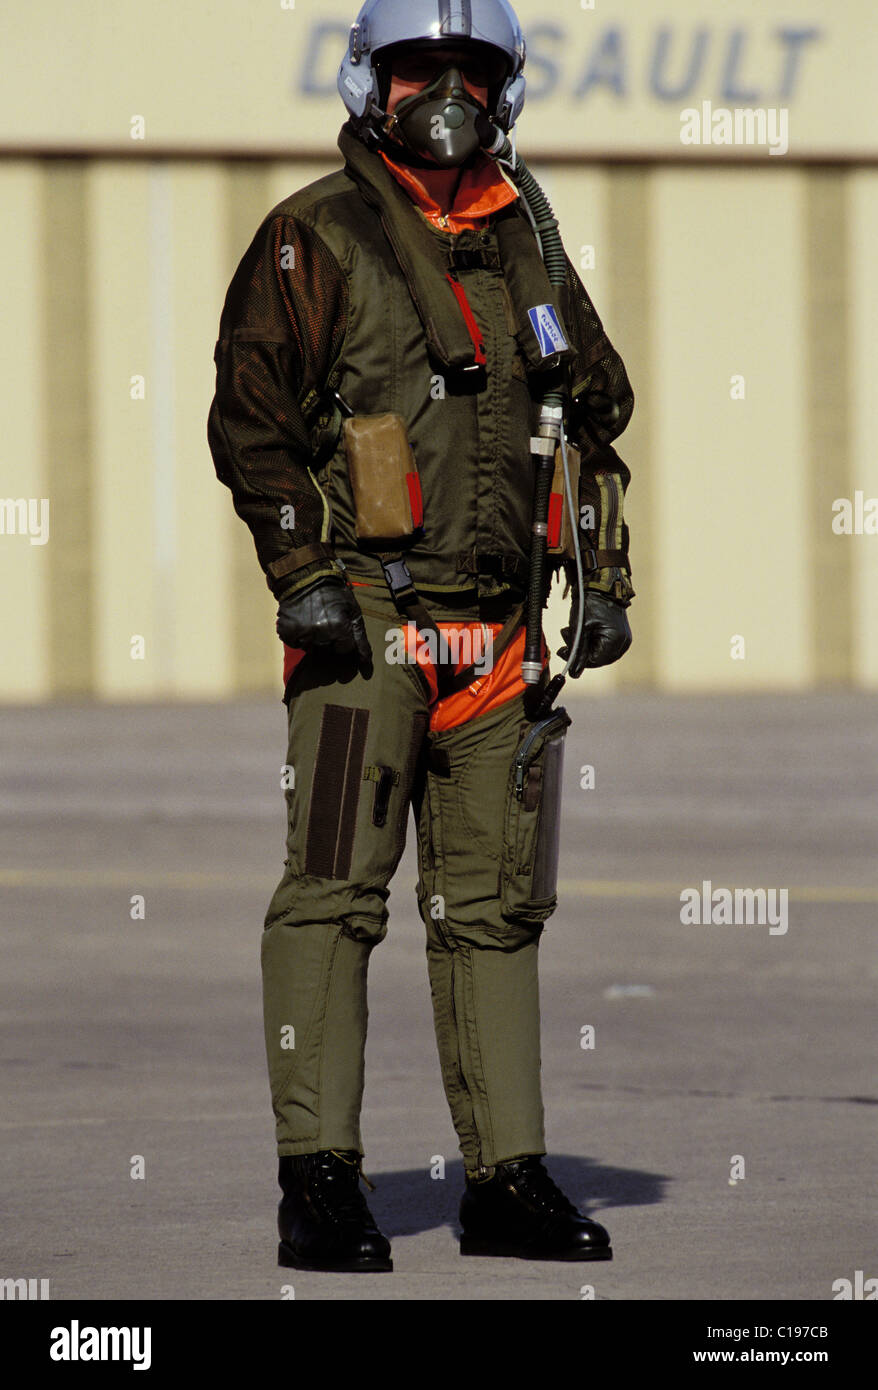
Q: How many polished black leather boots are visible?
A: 2